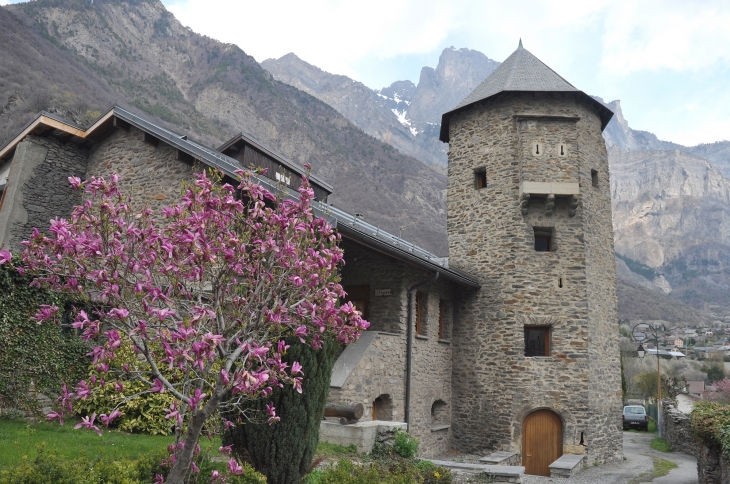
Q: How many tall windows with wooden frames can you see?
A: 2